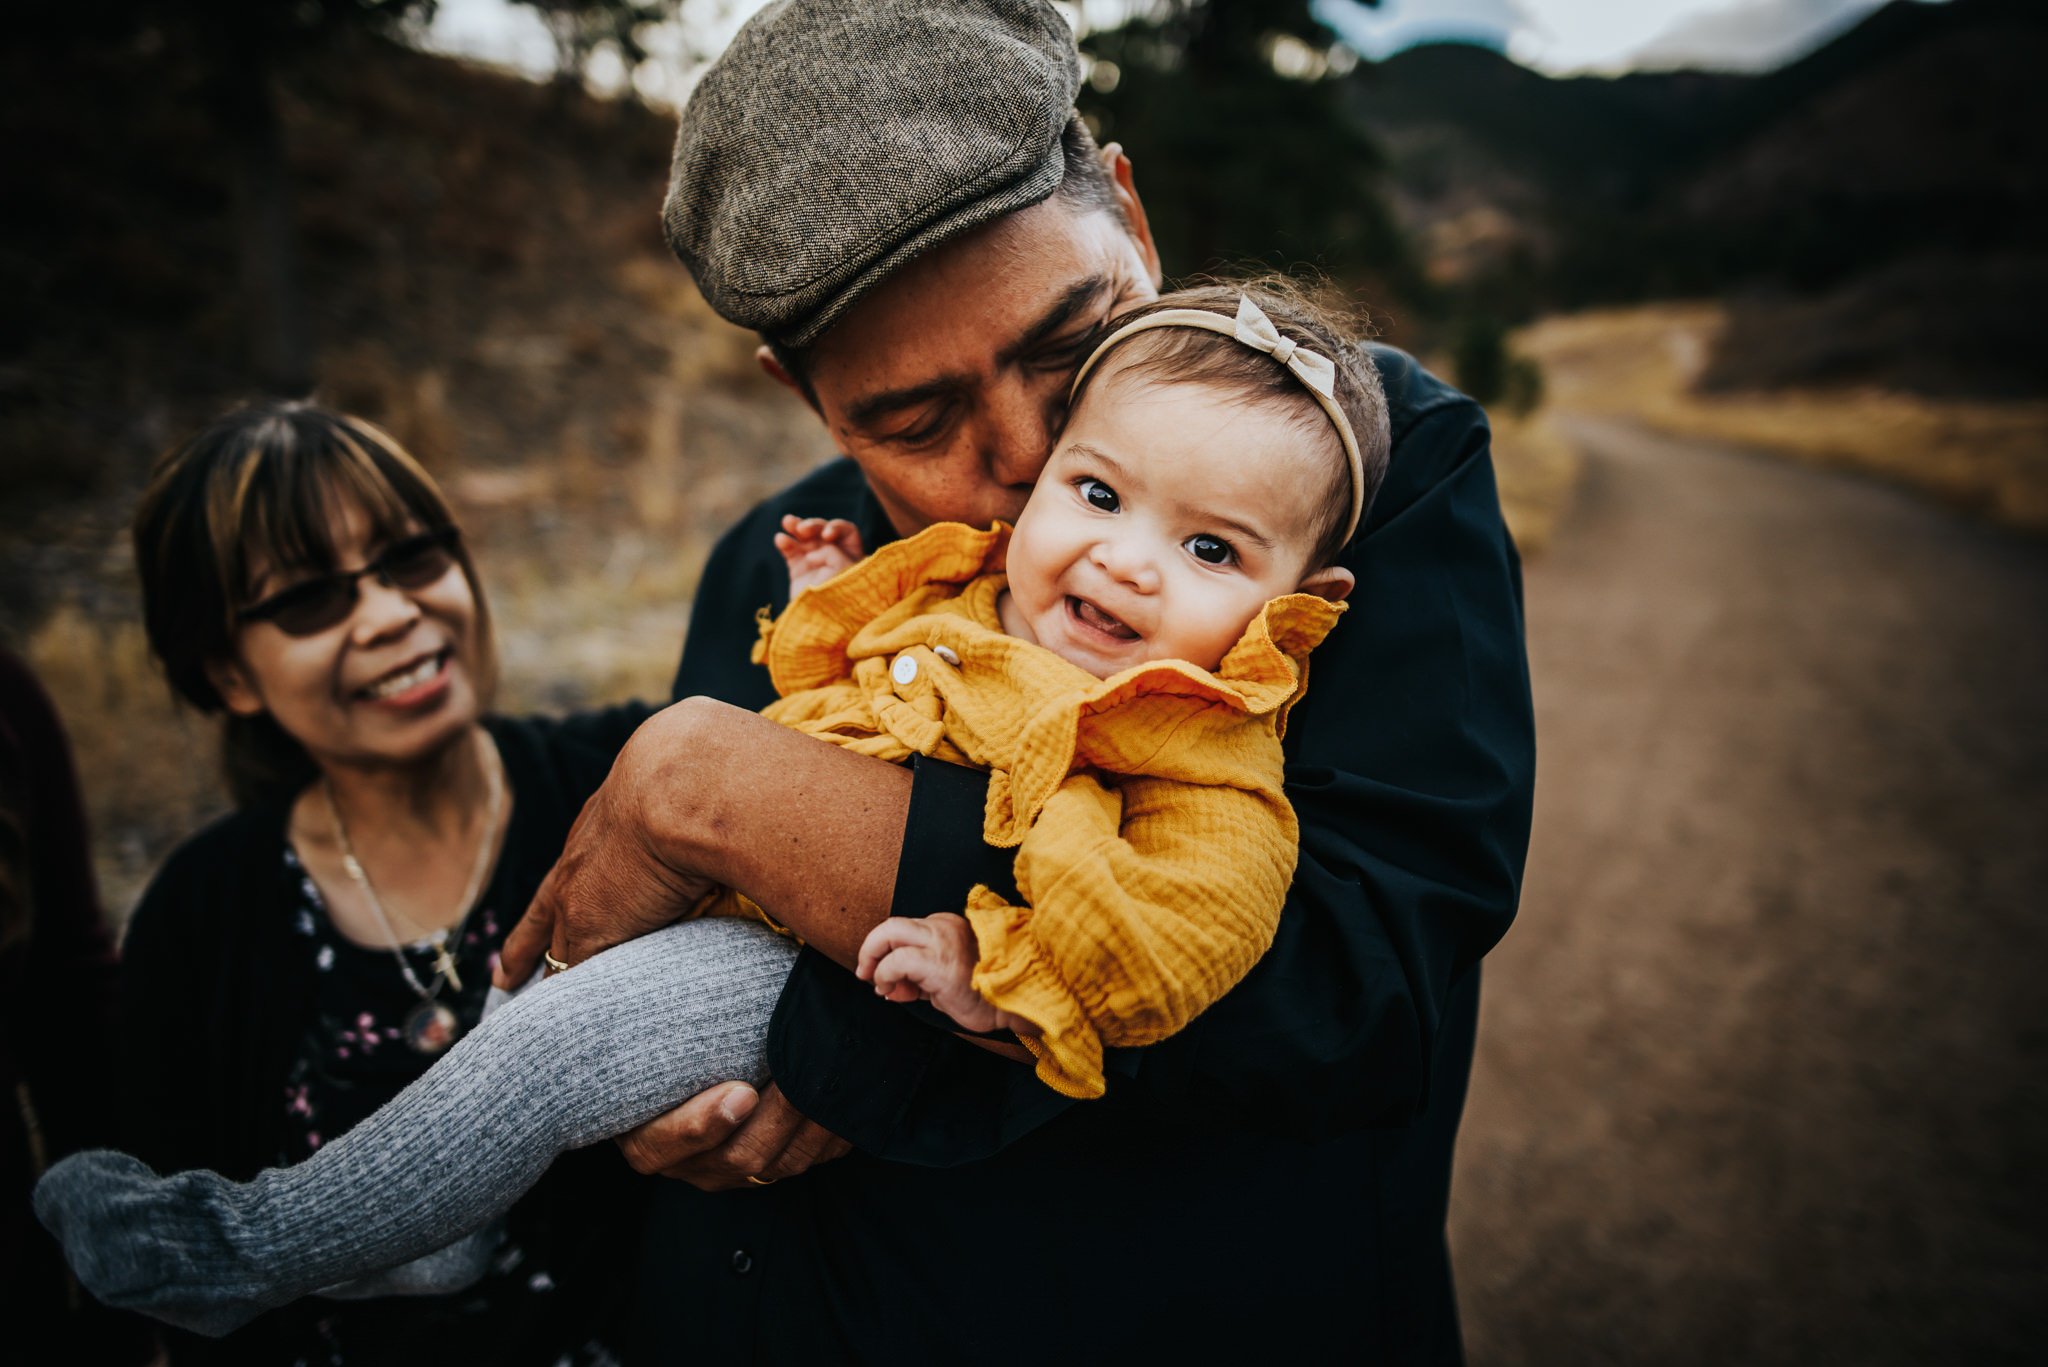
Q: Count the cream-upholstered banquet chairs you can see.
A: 0